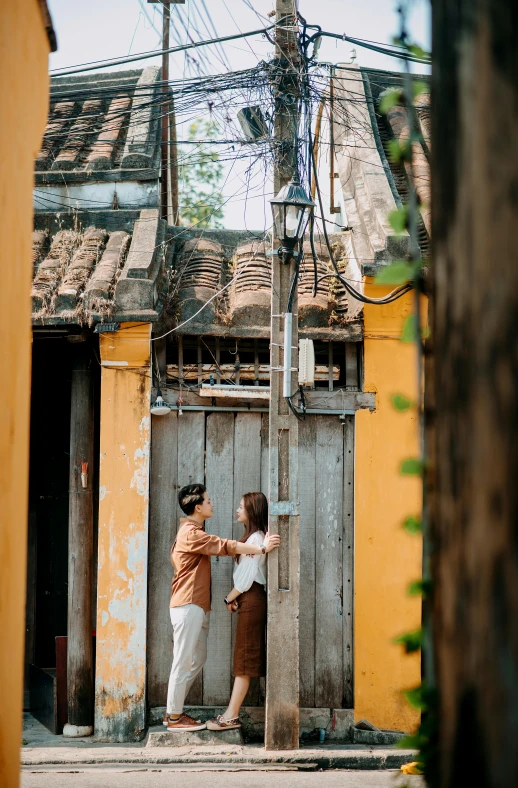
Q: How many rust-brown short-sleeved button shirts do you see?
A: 1